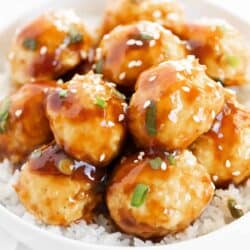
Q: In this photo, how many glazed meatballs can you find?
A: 10